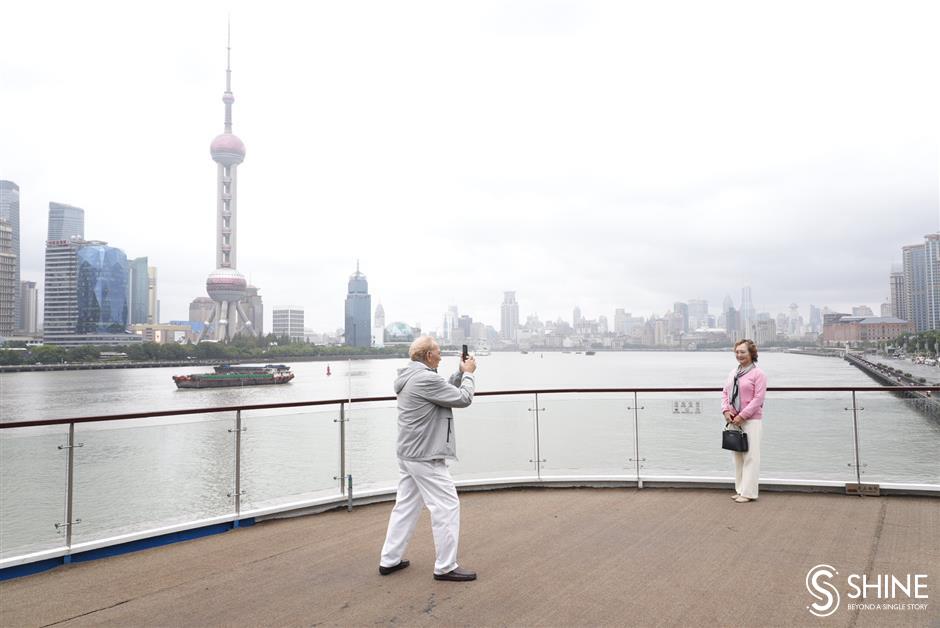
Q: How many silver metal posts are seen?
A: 6